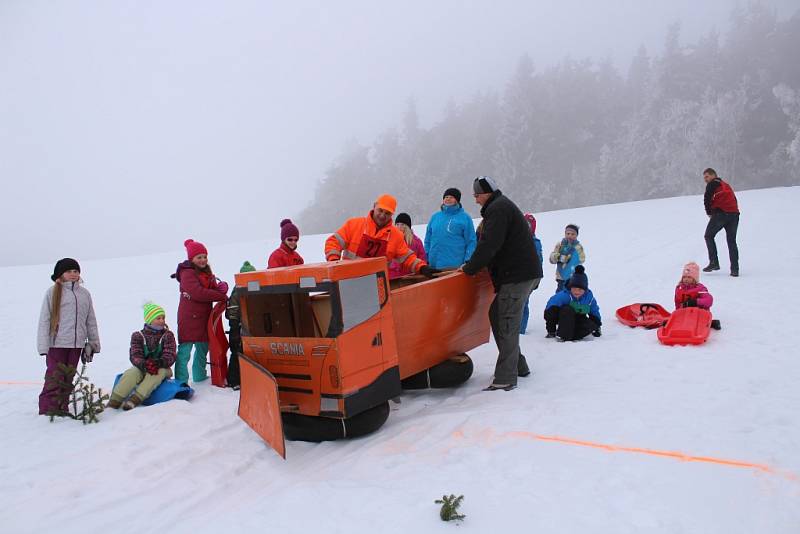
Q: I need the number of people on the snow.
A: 14